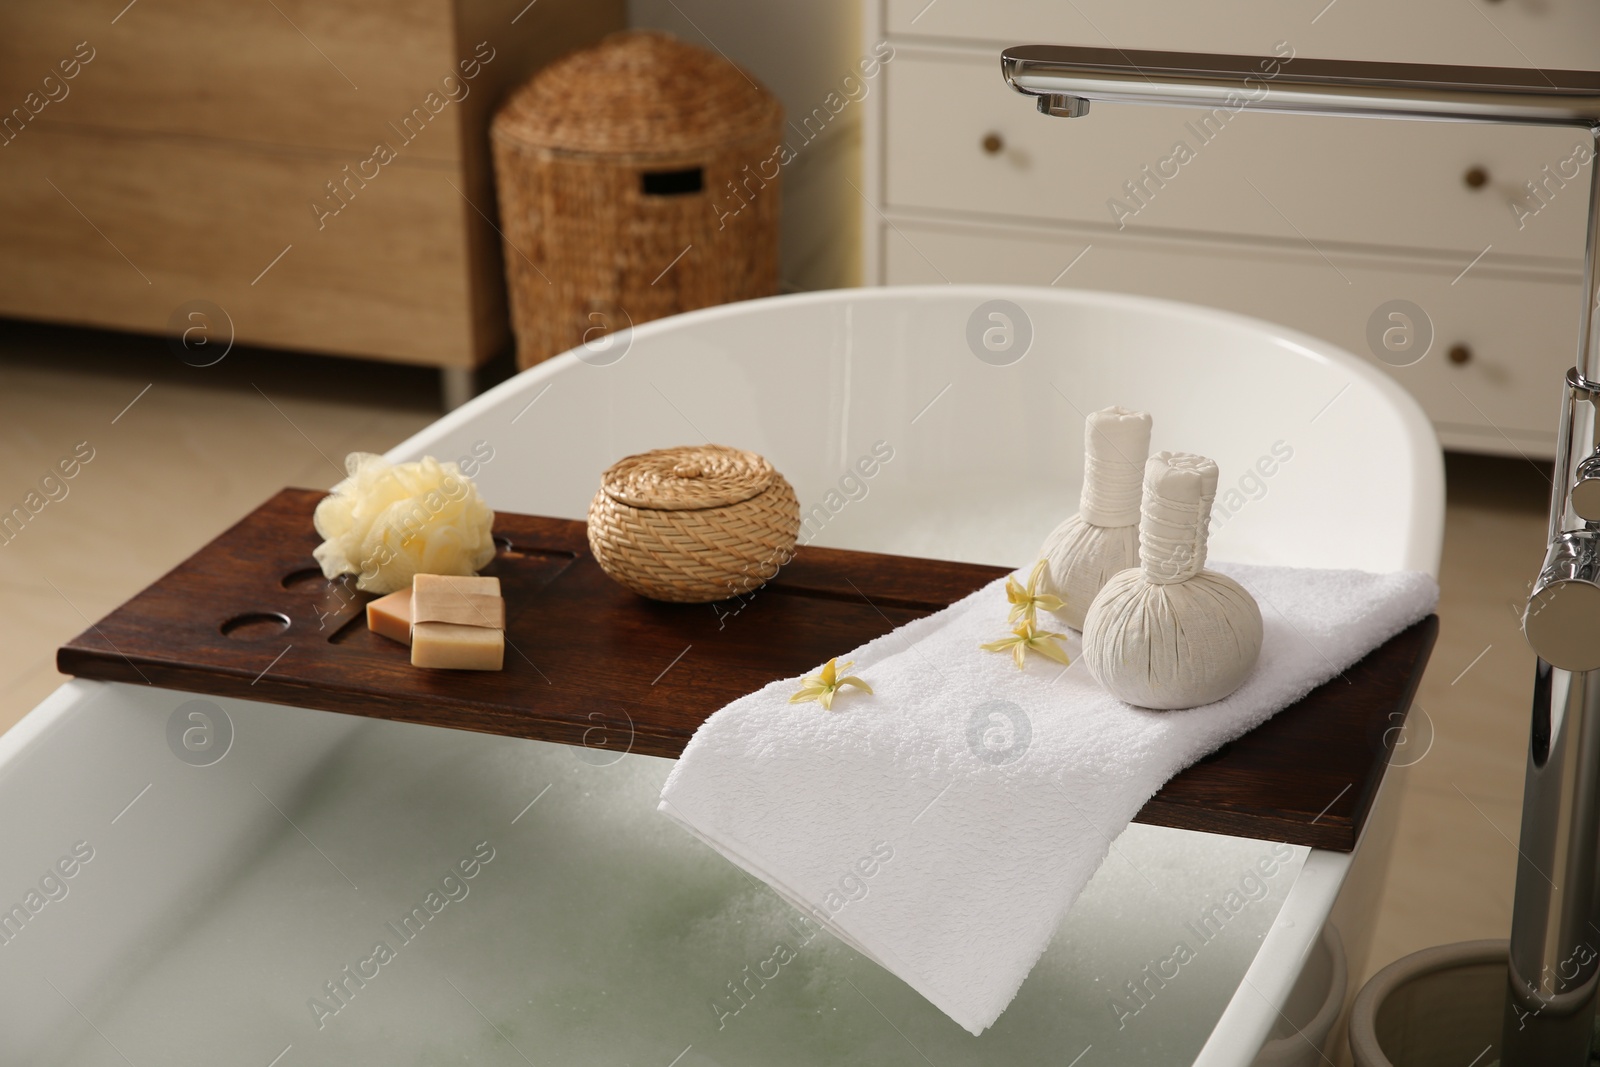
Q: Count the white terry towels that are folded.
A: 1